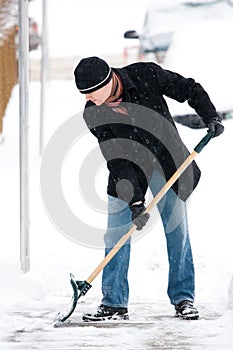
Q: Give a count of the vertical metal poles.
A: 2